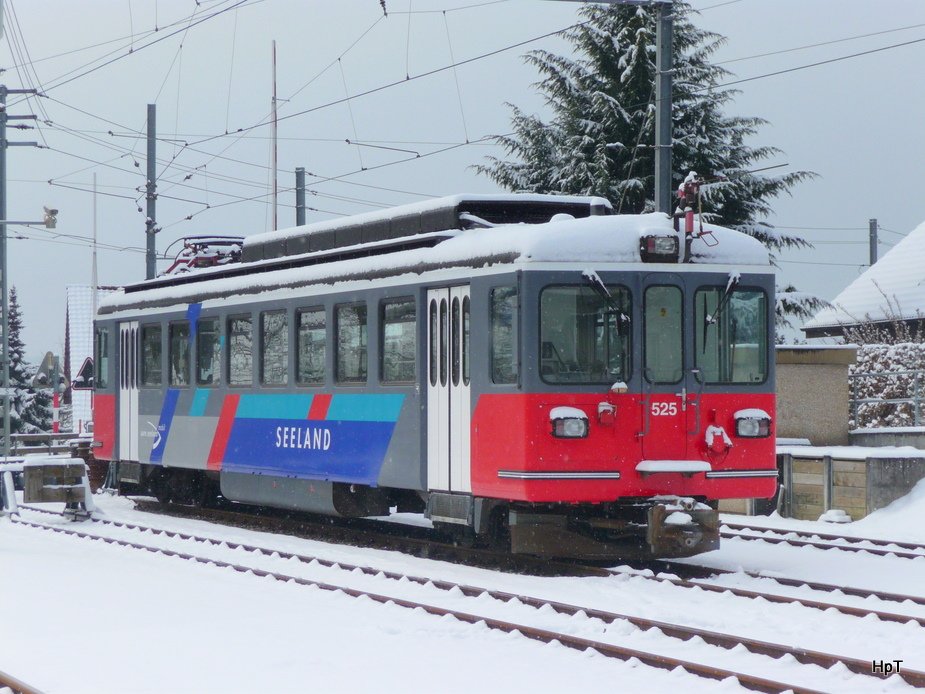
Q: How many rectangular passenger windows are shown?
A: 8